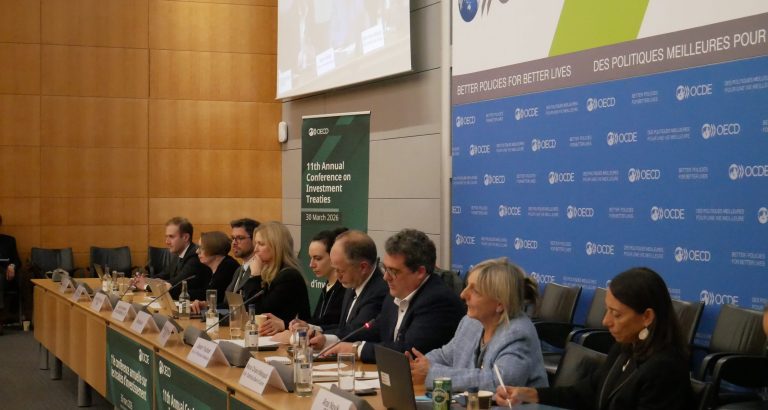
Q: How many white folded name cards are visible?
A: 9